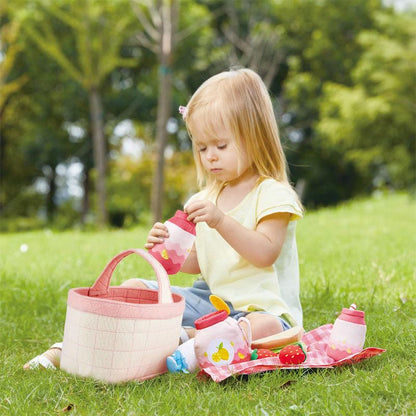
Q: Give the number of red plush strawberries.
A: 2